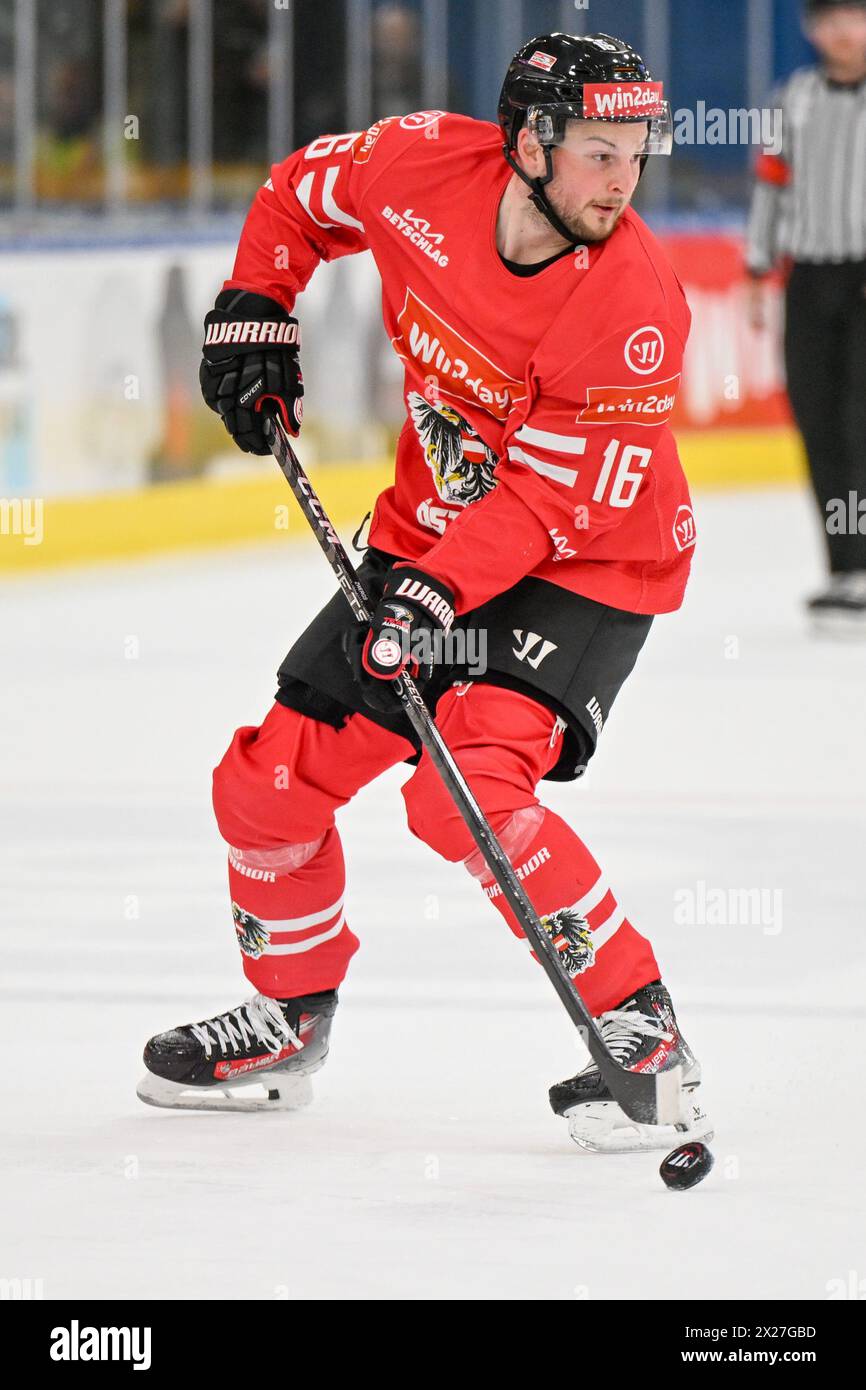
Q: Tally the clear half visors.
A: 1